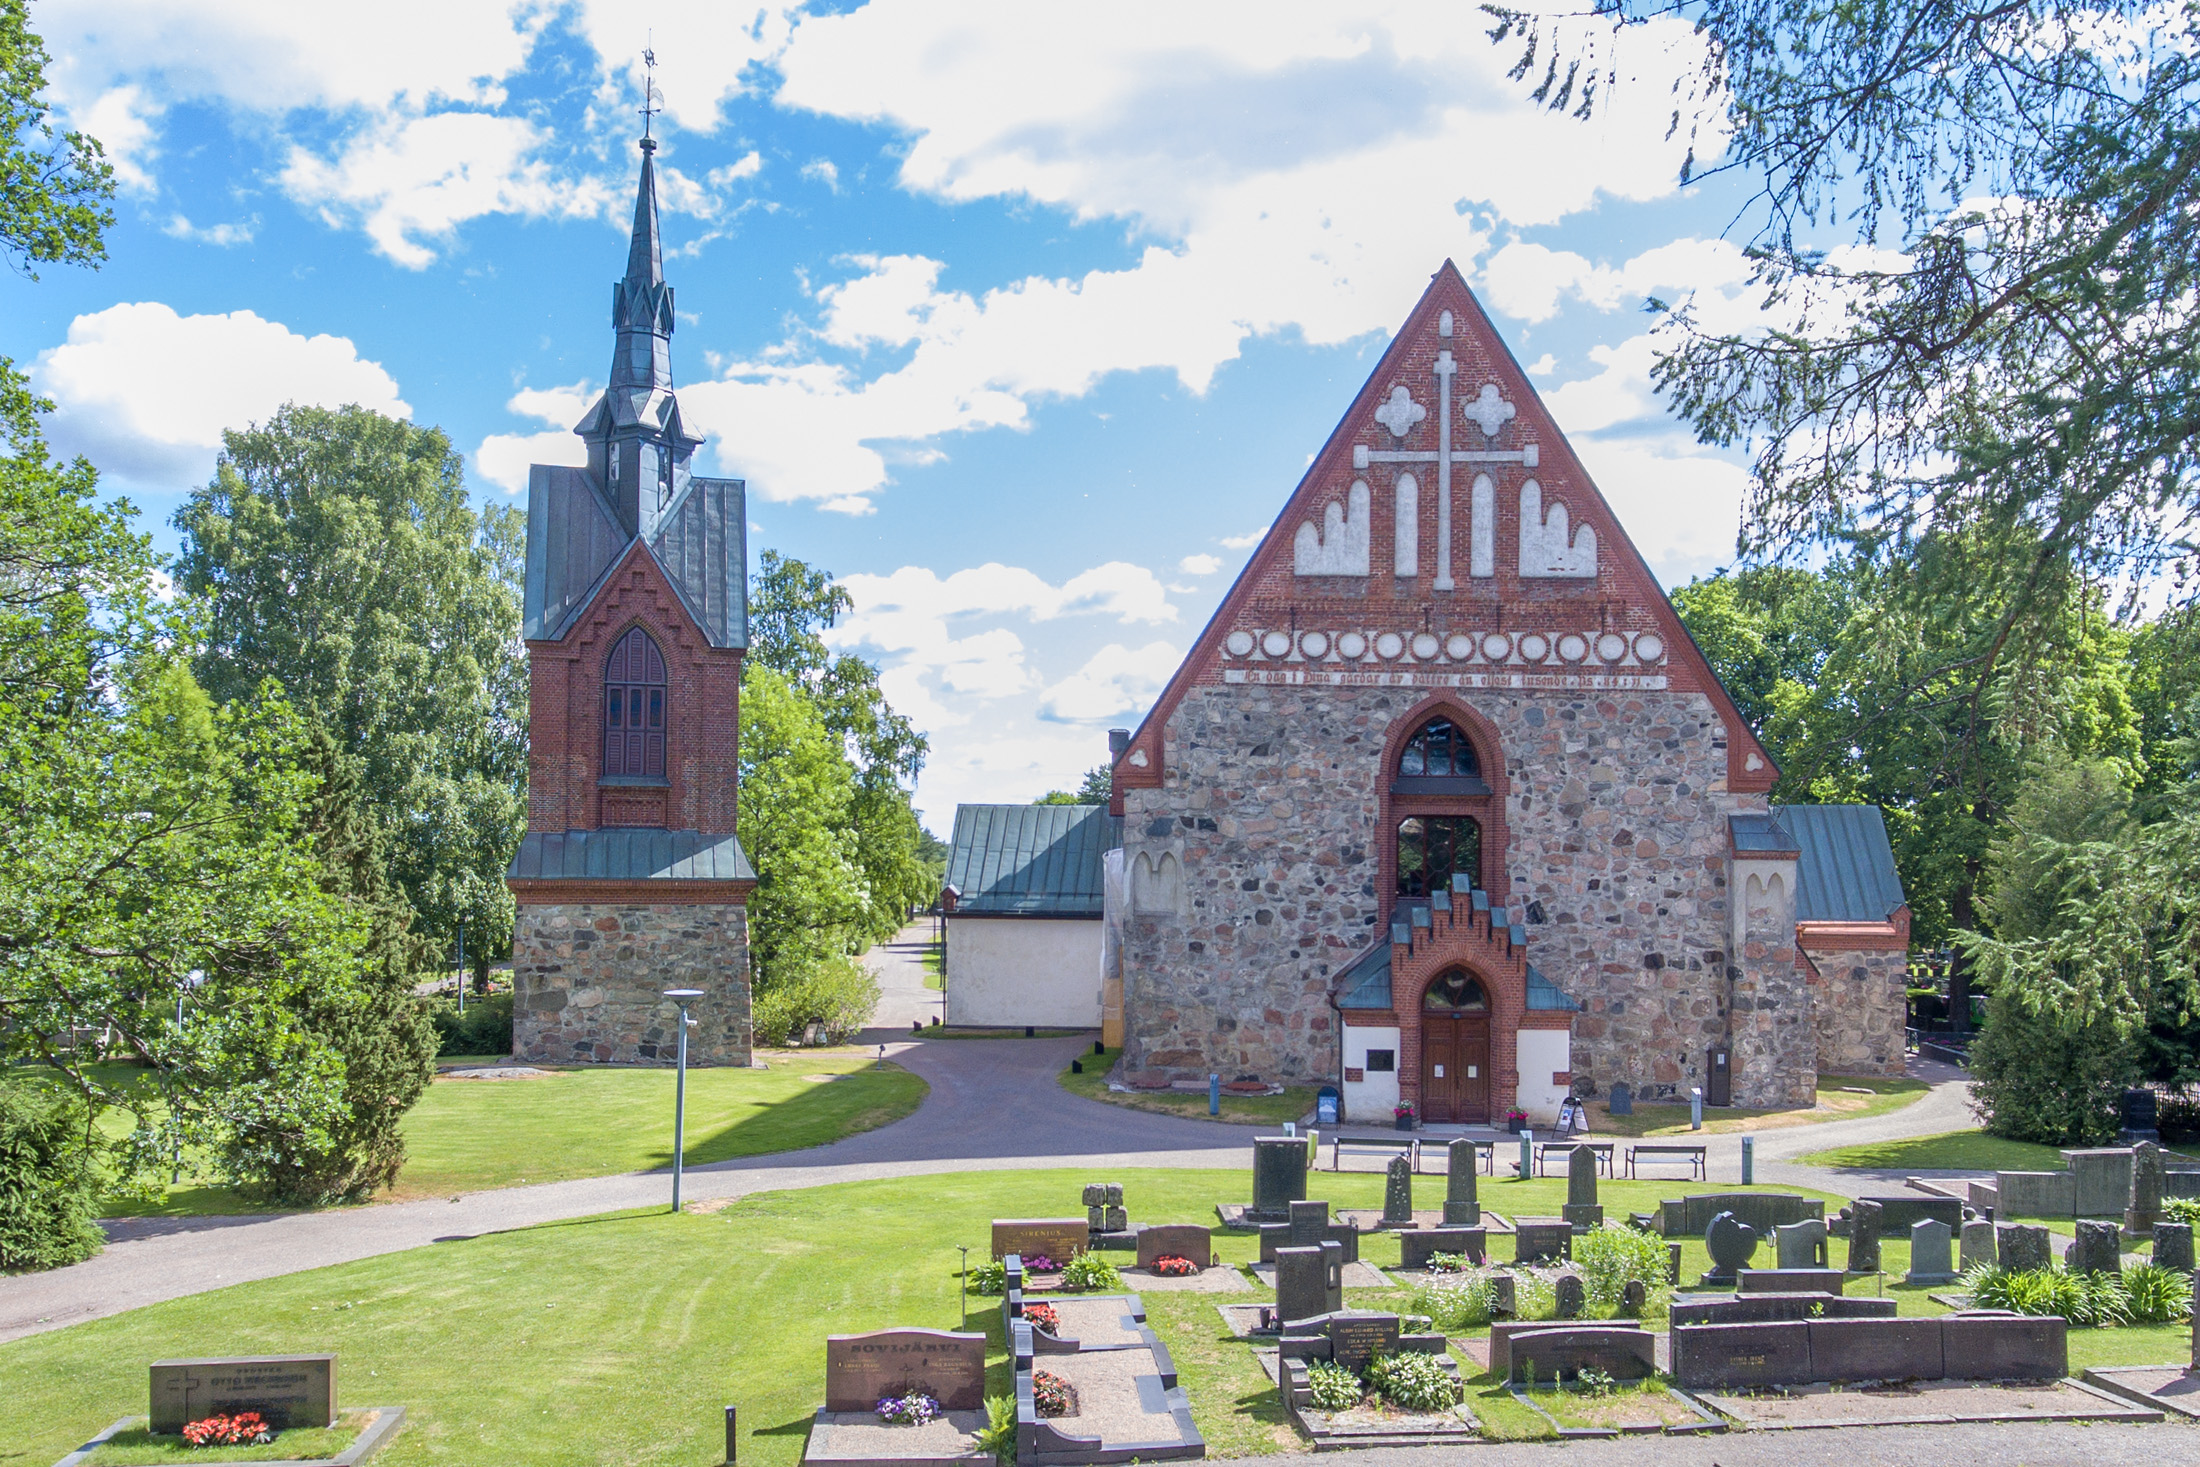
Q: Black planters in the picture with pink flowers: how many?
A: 2